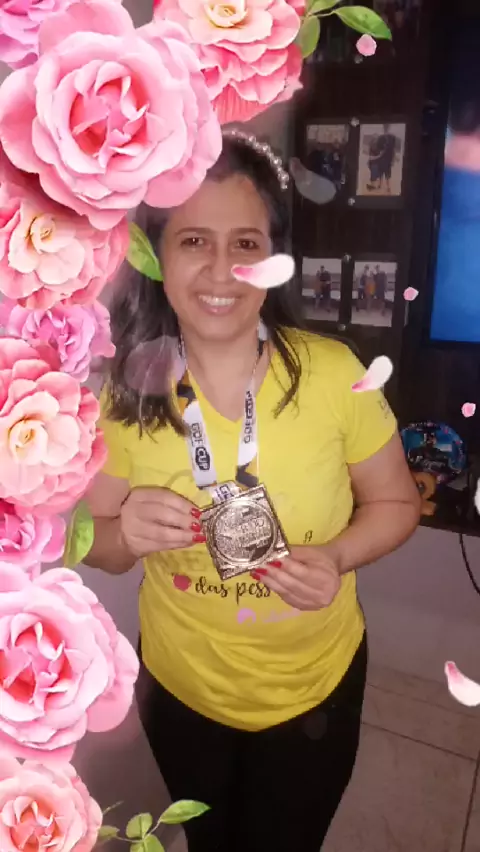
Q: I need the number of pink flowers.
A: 9